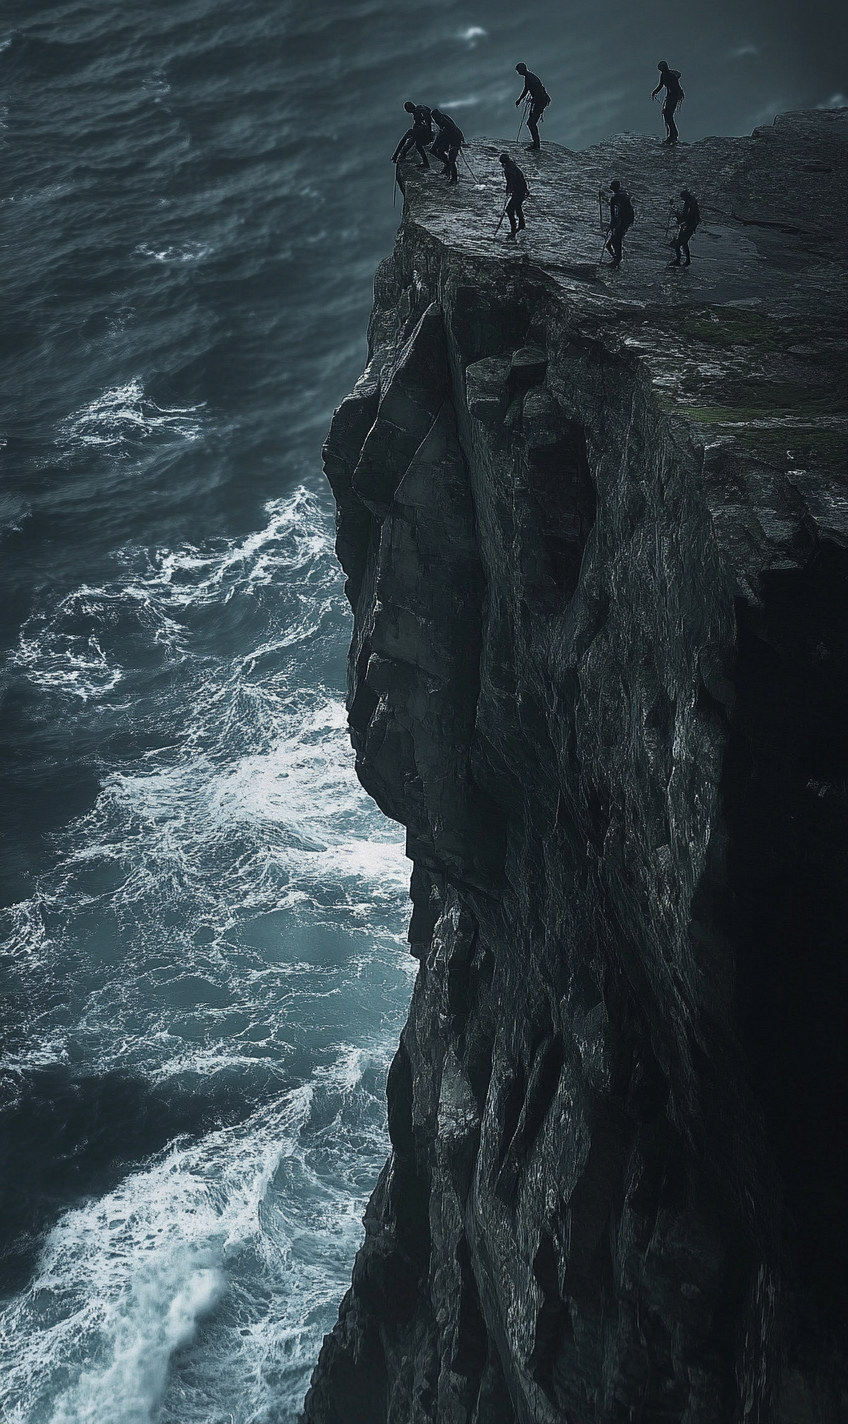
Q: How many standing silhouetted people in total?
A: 7